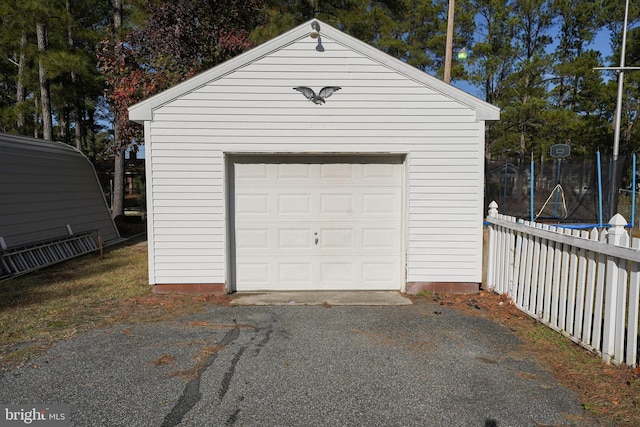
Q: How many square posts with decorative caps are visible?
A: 2